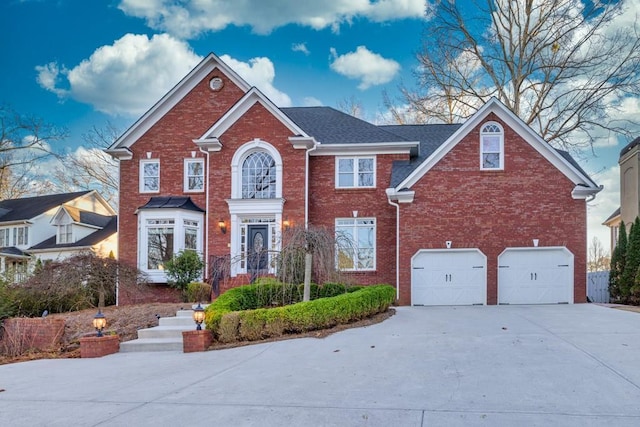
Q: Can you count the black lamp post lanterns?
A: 2